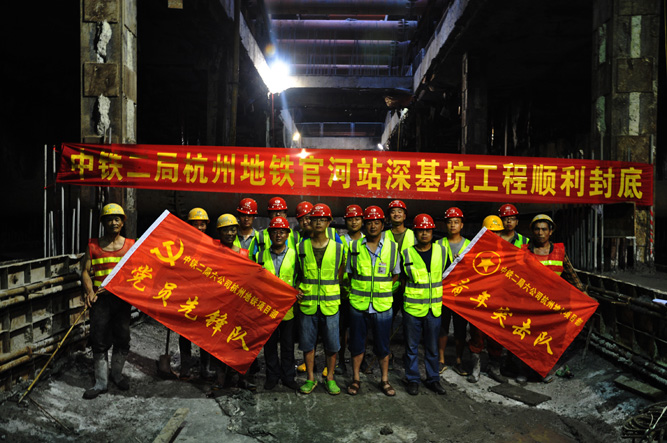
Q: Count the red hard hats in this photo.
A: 11